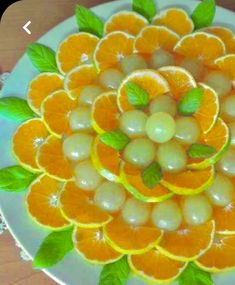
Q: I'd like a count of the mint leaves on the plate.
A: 14